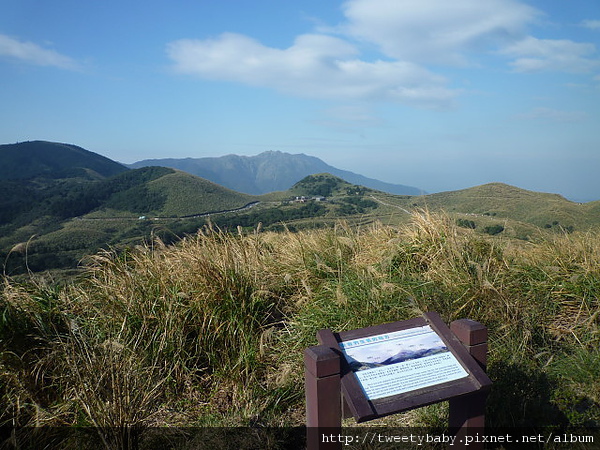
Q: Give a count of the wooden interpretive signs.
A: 1